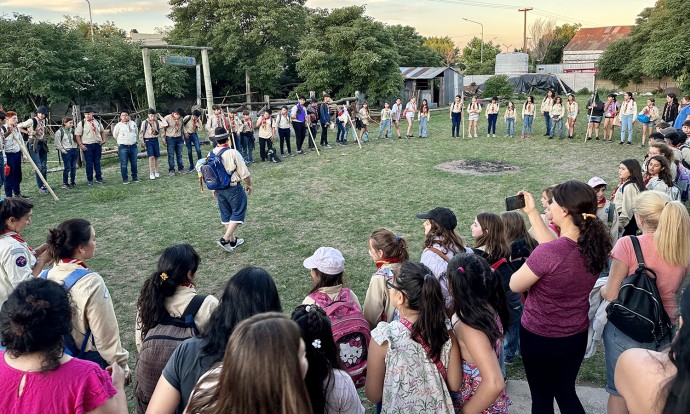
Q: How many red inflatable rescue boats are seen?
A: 0